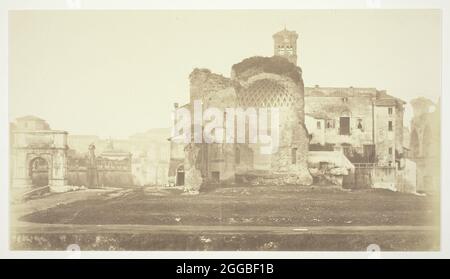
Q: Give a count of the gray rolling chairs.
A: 0